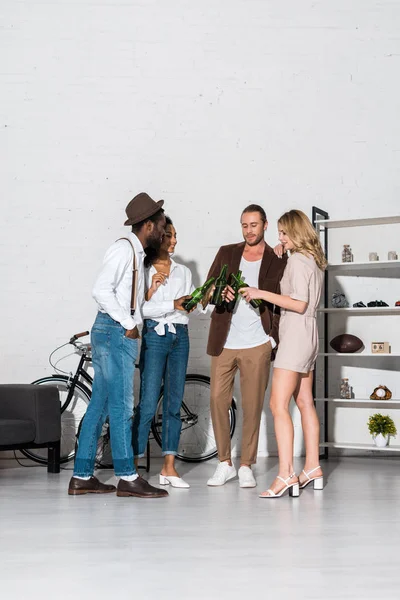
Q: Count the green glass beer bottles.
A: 4